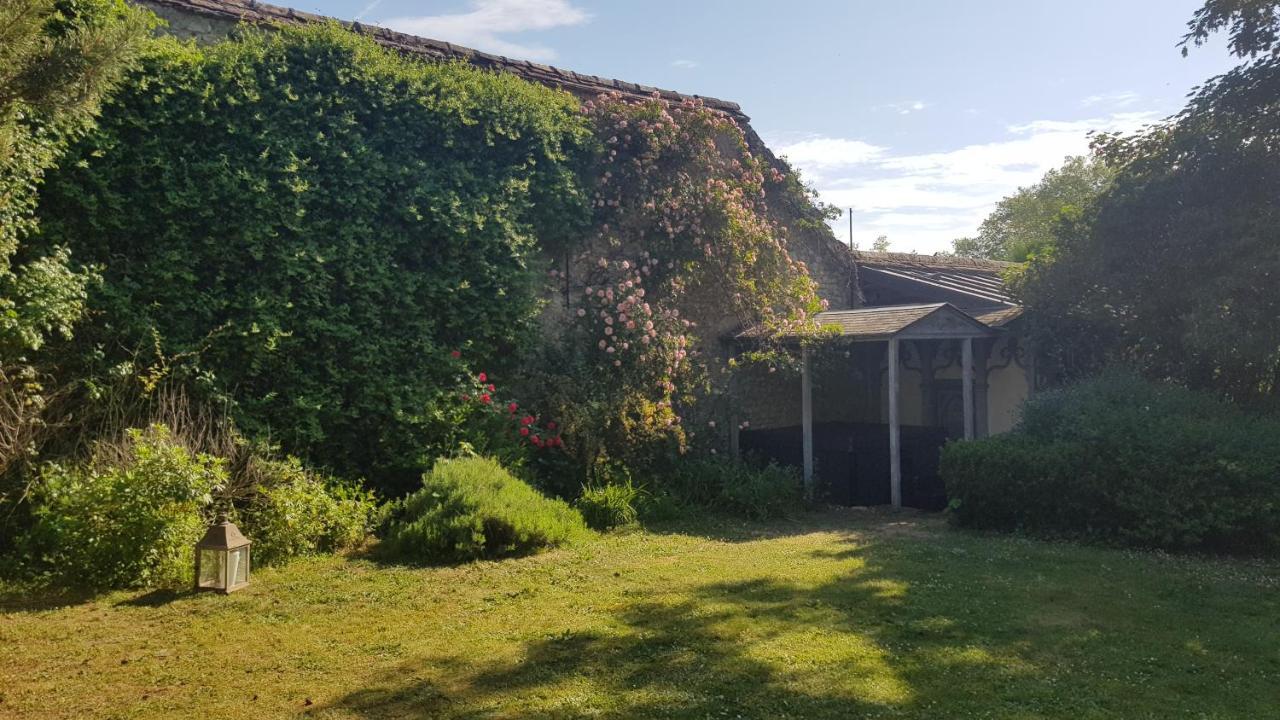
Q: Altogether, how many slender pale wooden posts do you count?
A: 3